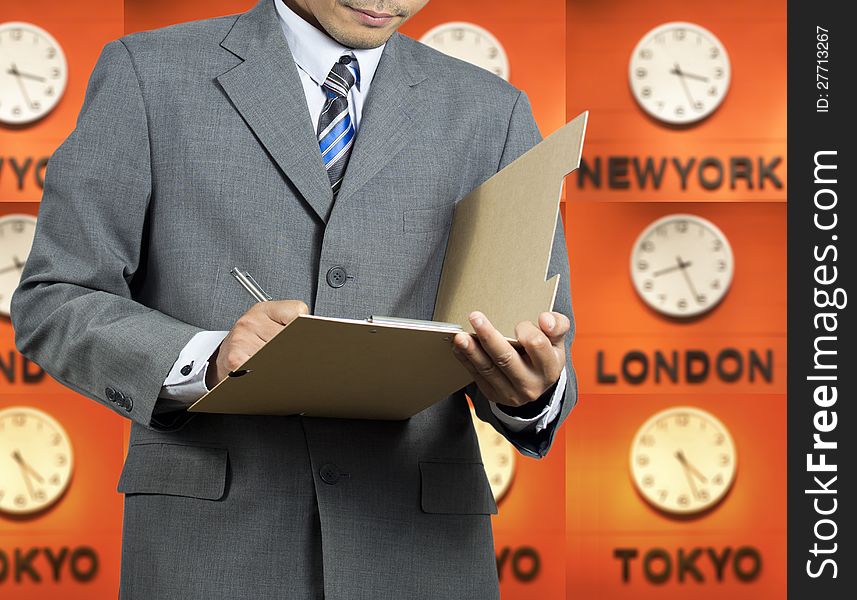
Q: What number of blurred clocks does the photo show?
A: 8